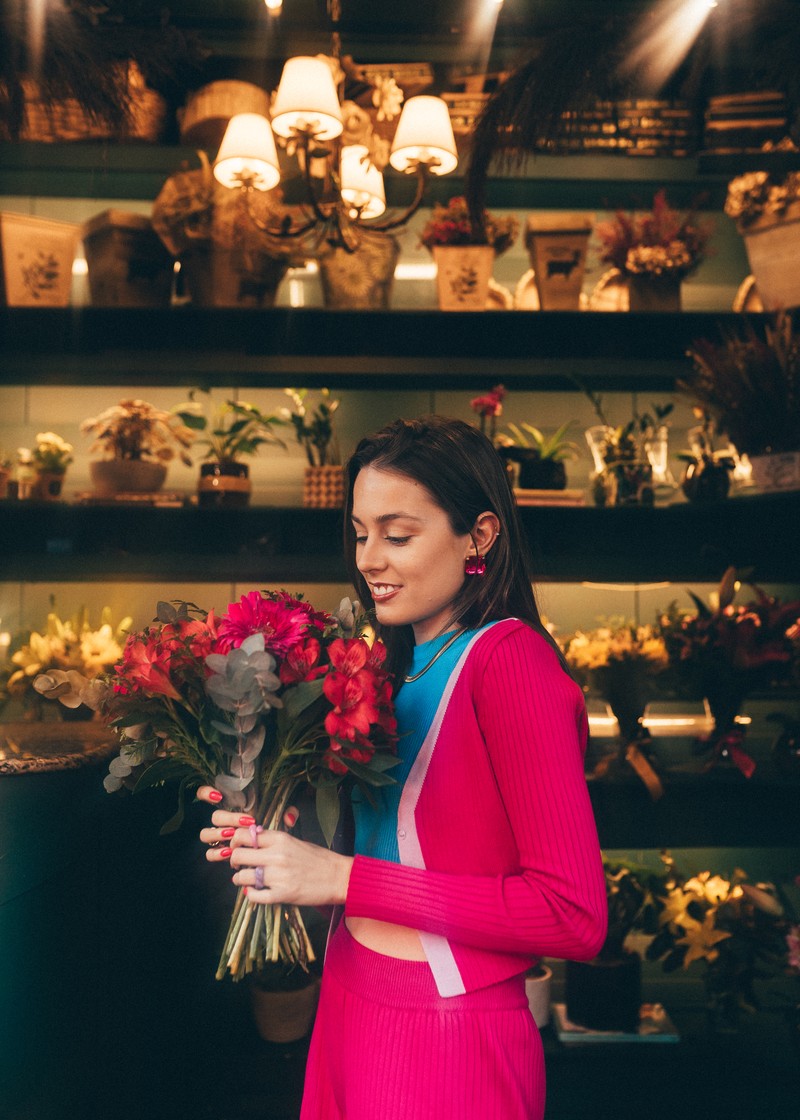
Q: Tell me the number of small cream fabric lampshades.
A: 4